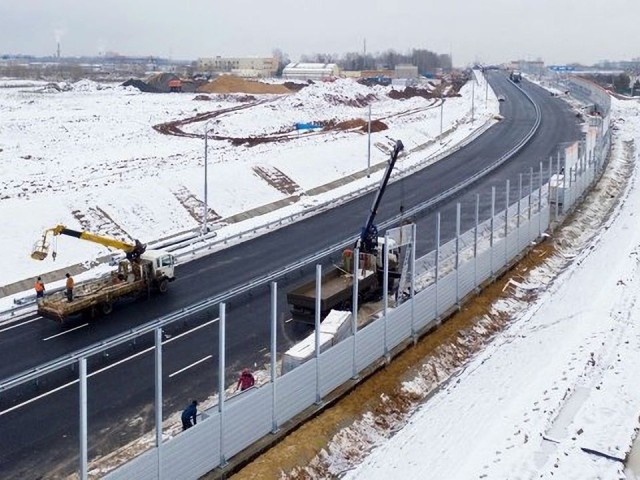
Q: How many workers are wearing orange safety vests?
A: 2